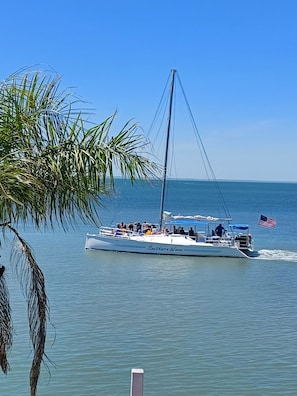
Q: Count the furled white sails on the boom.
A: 1